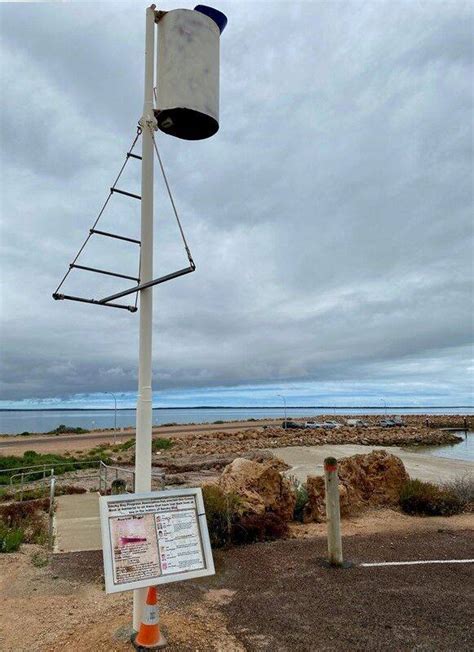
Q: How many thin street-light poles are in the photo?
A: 3